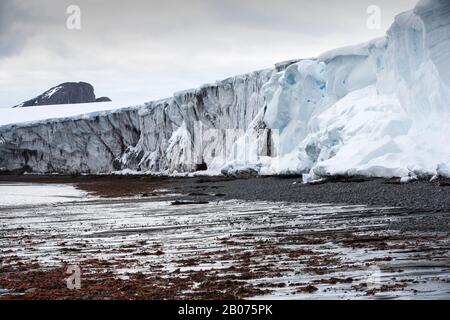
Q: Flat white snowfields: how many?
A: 1